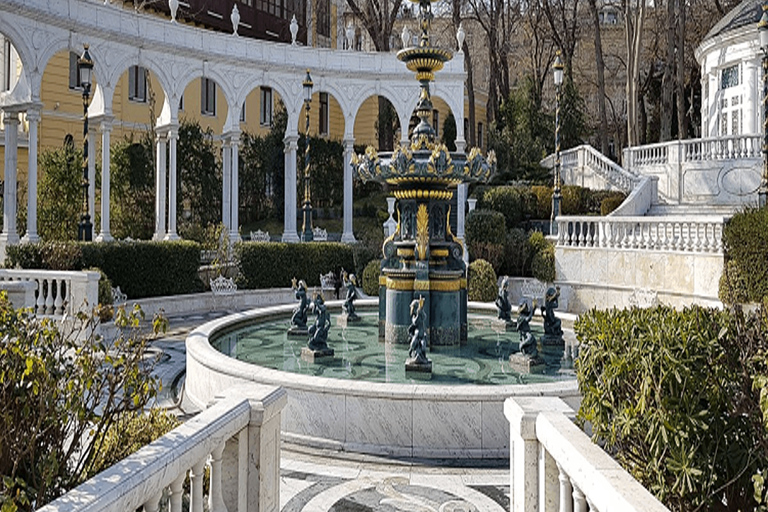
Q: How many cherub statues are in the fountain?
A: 7